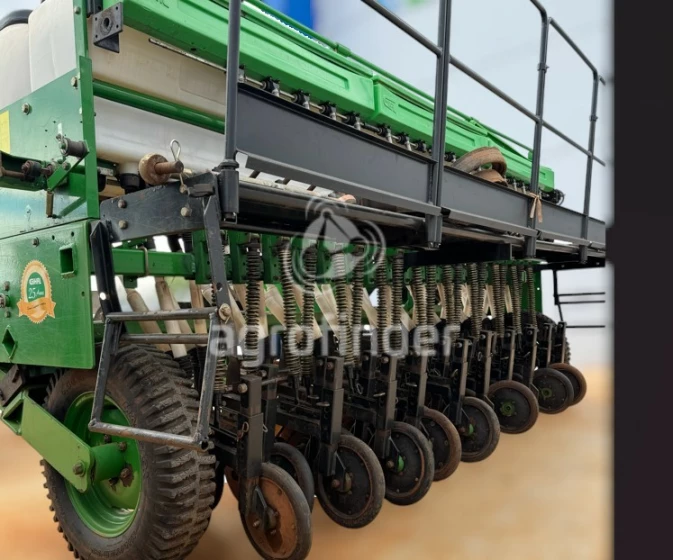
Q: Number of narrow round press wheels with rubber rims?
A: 9